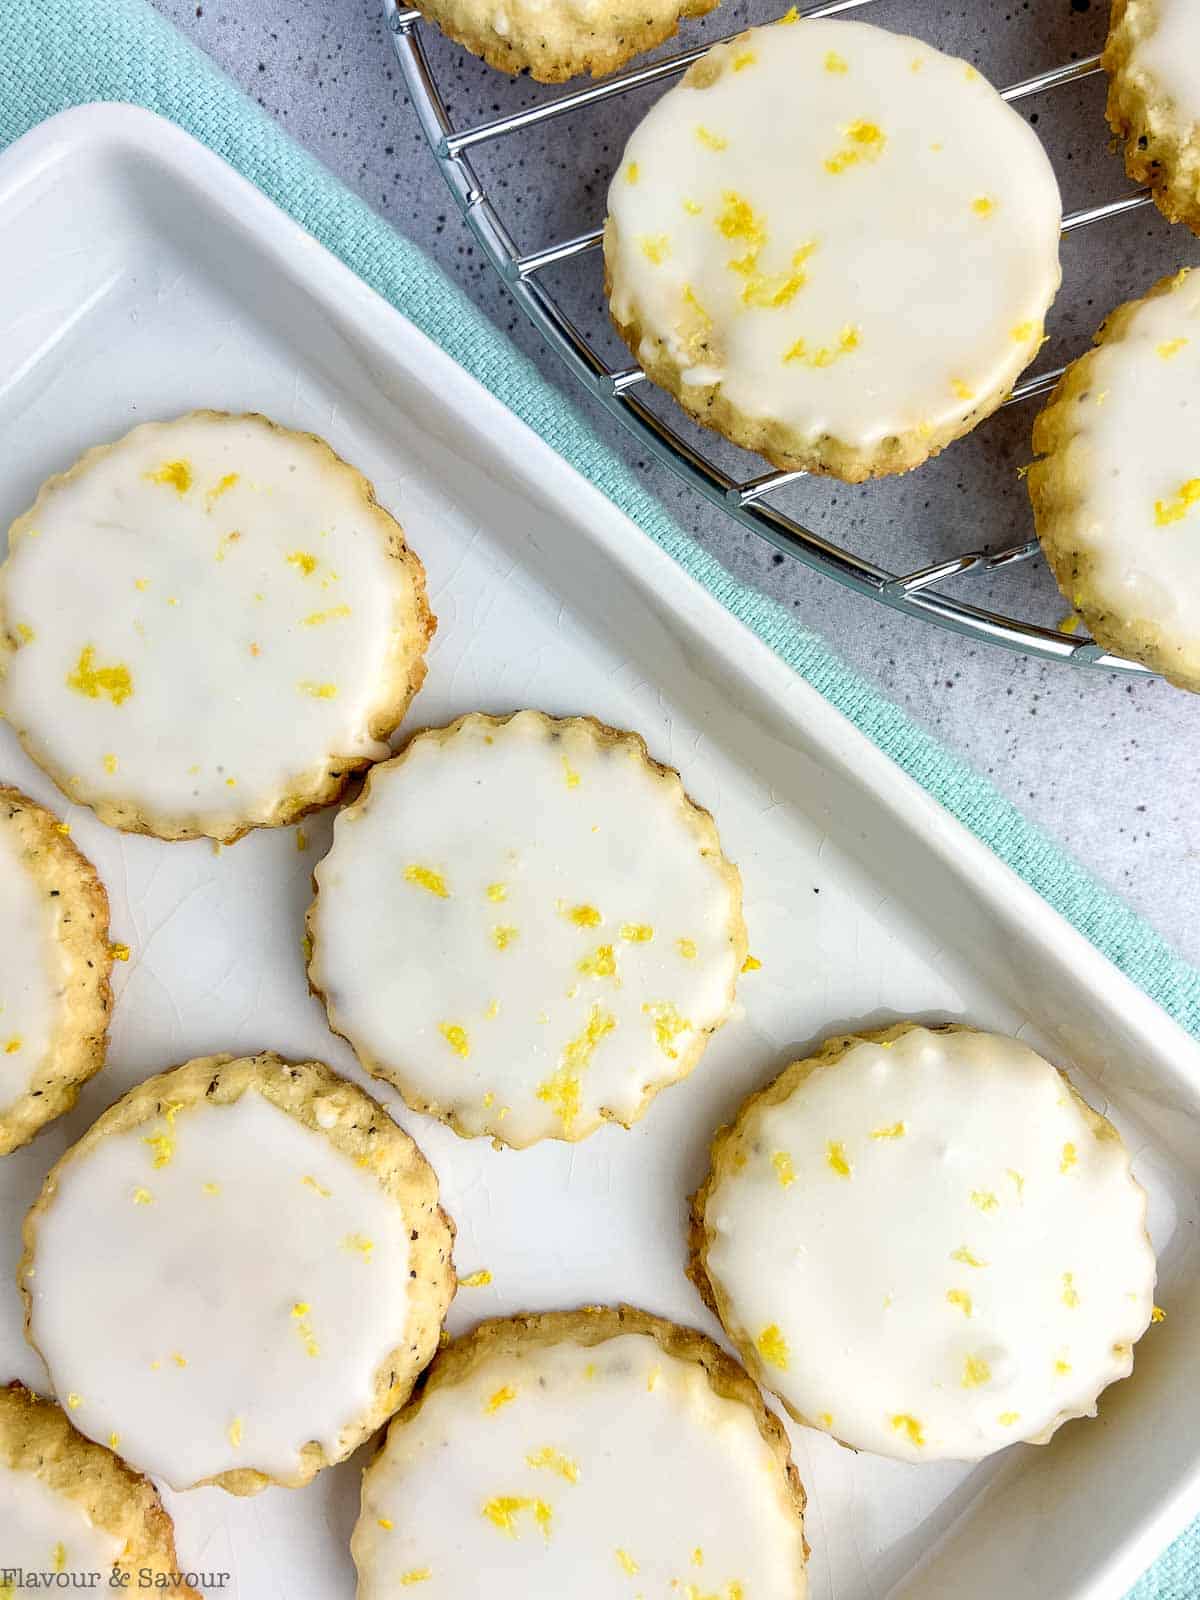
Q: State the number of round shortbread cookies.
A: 11